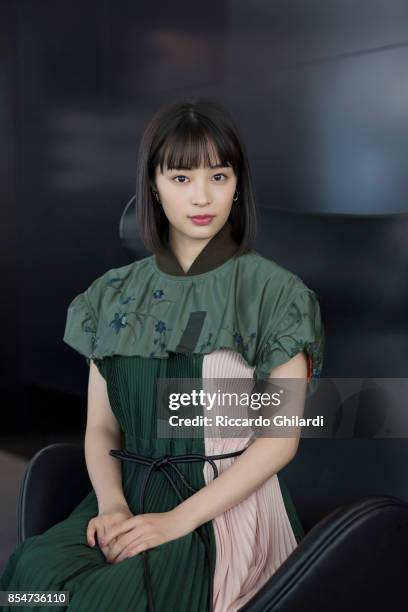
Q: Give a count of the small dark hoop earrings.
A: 2